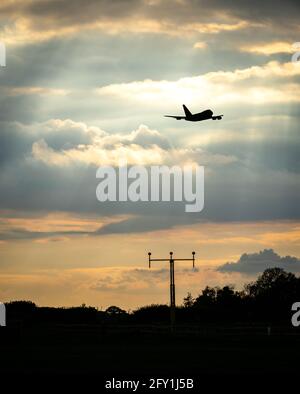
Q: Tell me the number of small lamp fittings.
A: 3